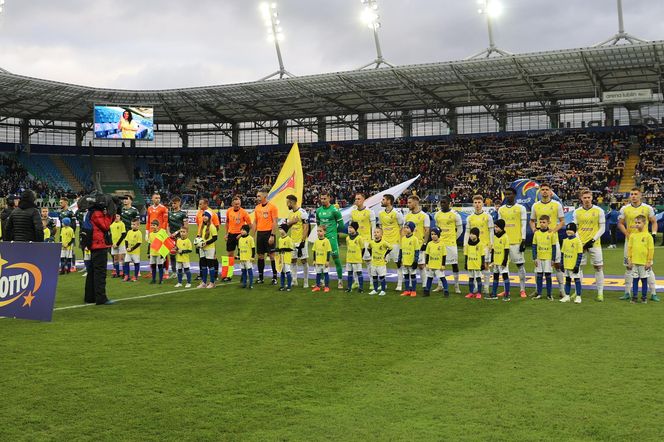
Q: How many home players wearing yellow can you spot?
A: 10